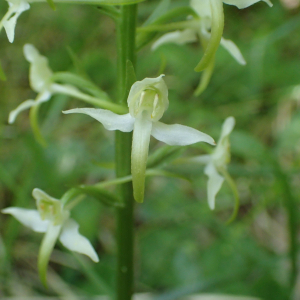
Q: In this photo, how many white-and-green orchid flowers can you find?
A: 7